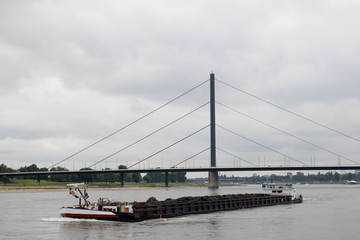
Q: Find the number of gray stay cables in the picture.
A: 8